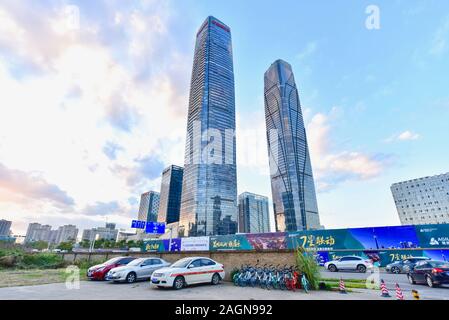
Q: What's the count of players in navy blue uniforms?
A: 0